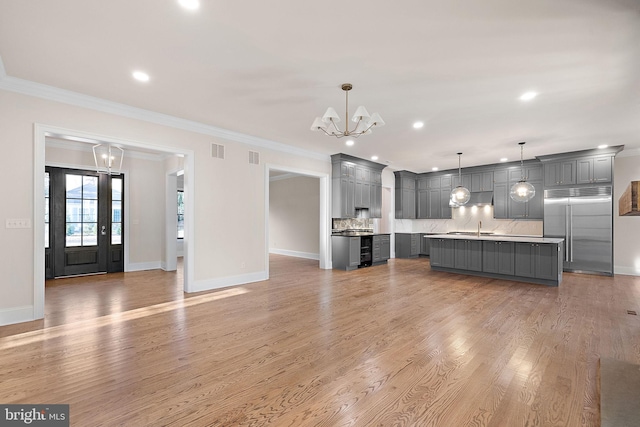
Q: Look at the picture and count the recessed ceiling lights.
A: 9